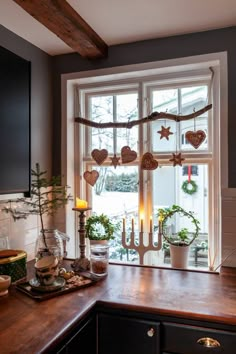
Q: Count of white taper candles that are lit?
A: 5